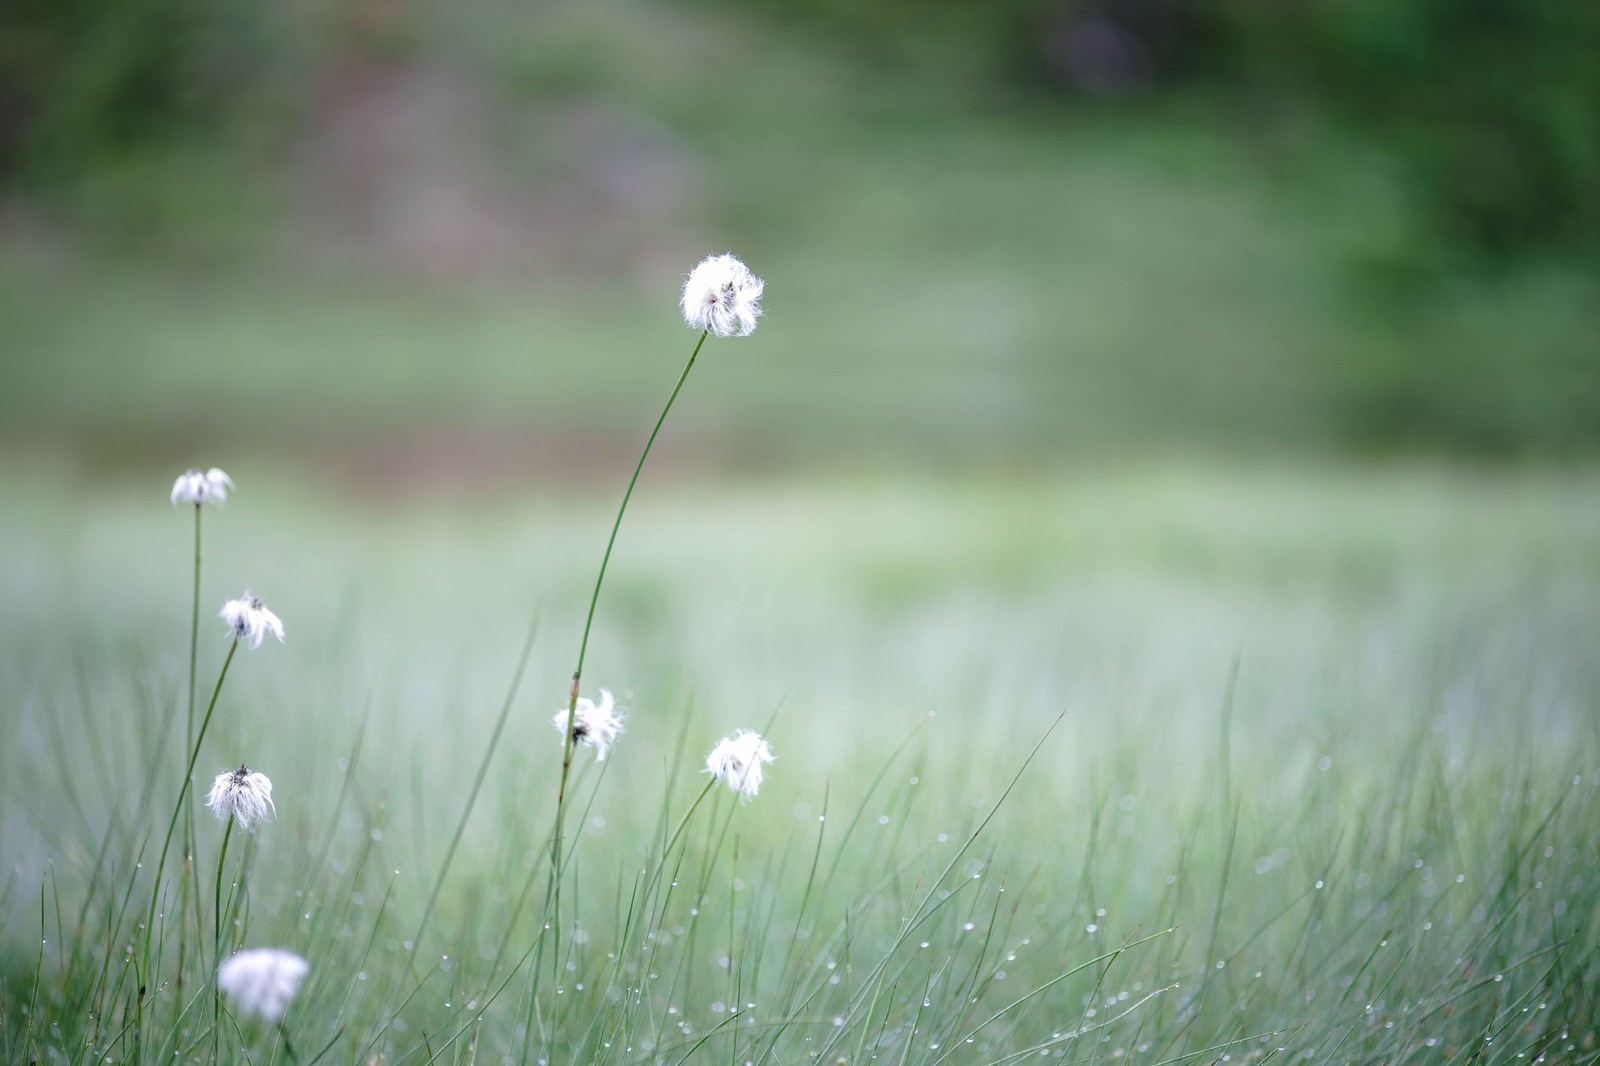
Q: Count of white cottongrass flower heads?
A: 7